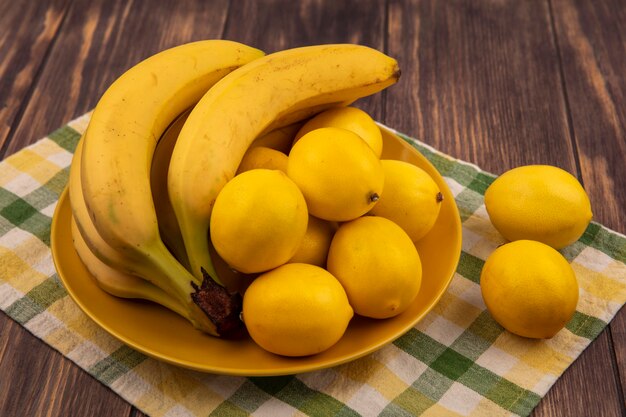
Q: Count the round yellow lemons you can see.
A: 10